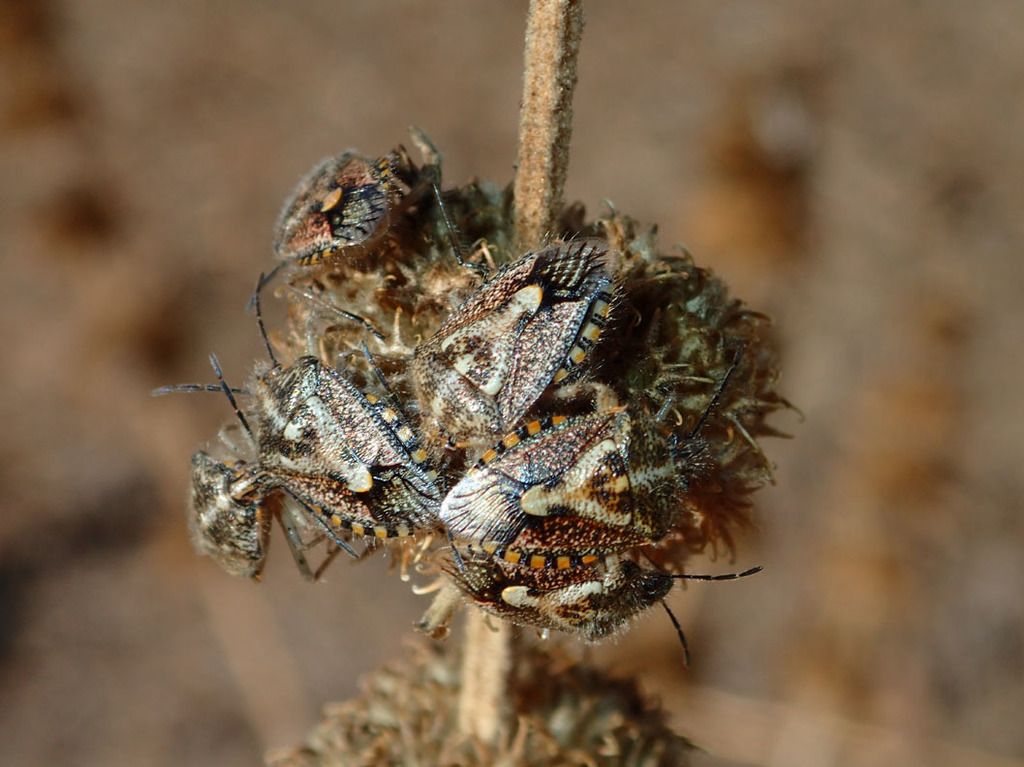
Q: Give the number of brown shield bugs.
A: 6